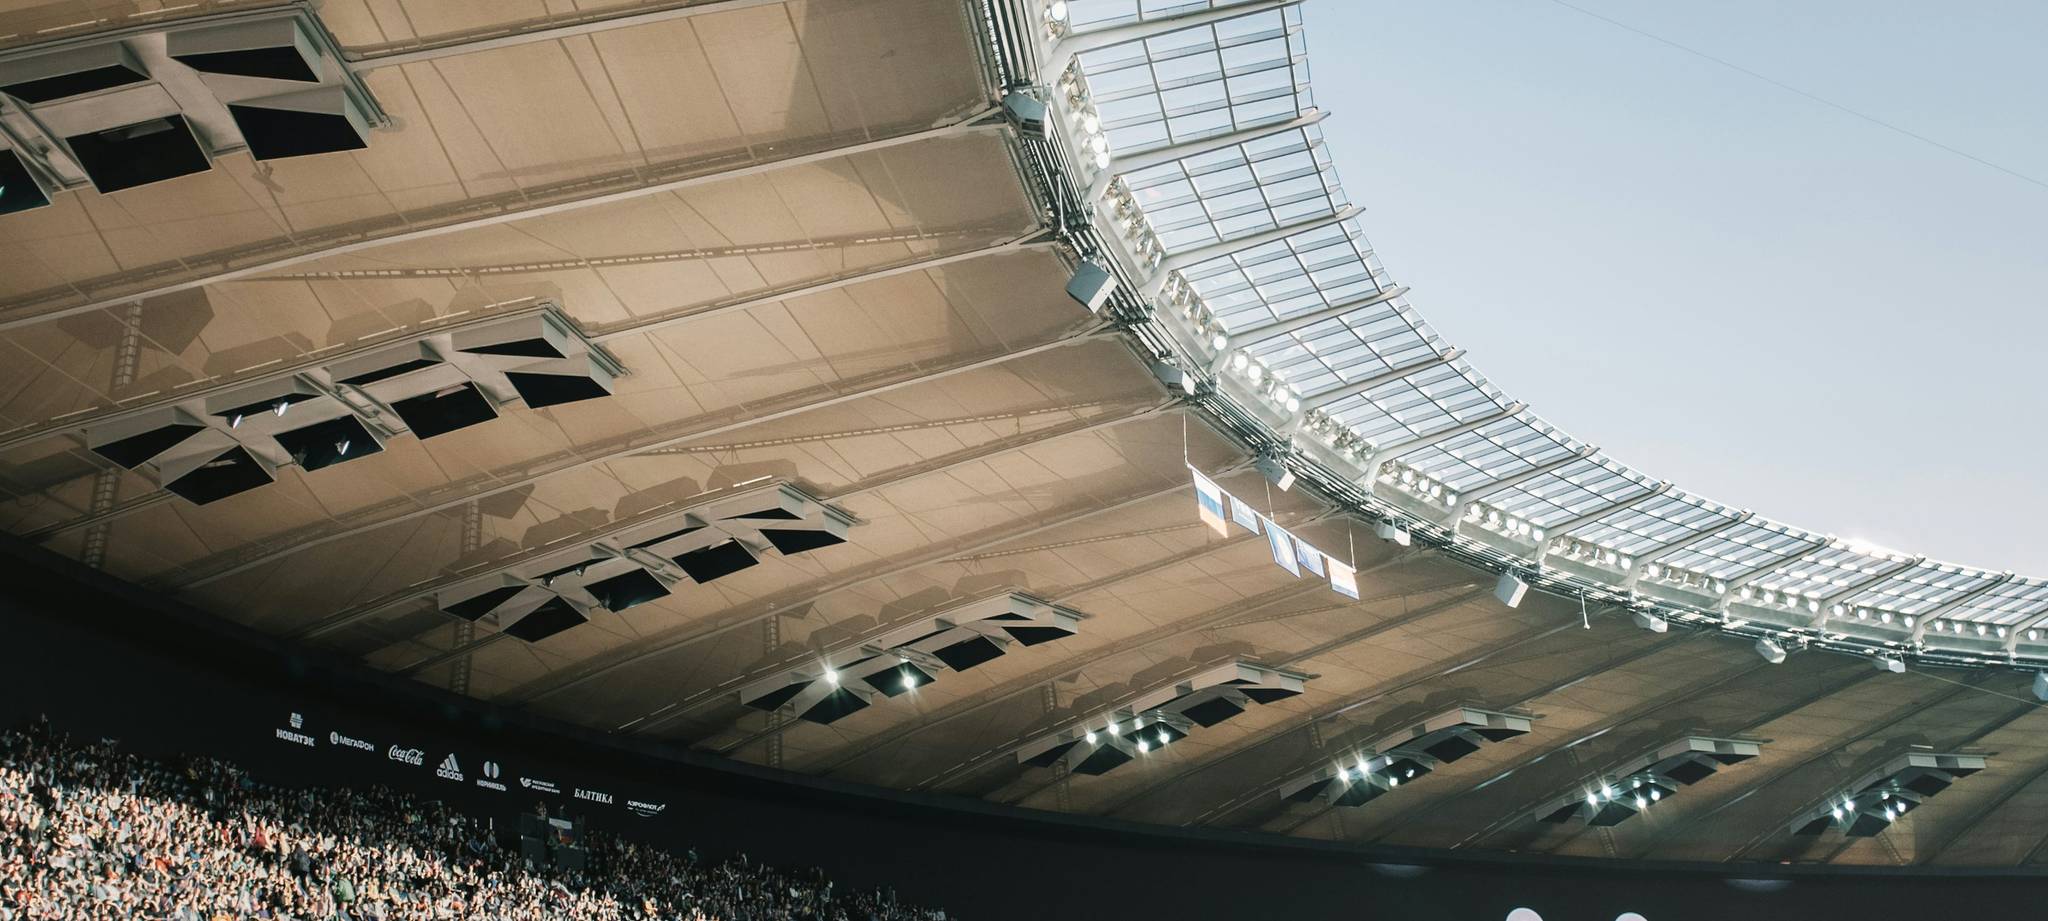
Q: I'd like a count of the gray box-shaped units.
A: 10